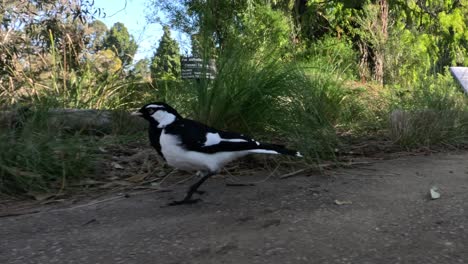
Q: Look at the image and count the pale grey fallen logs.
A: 1